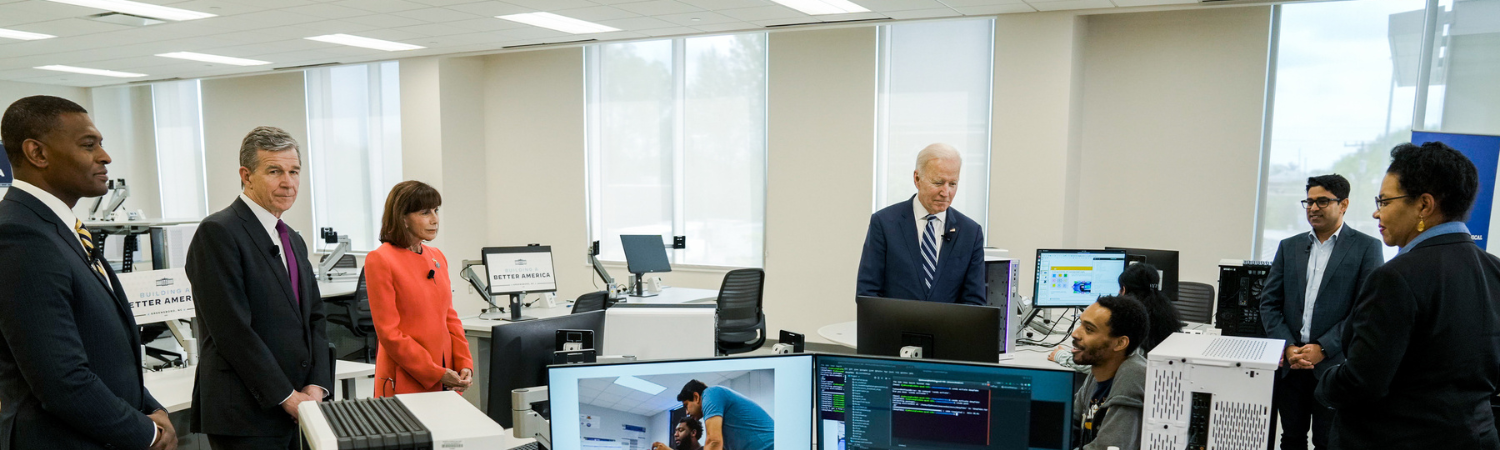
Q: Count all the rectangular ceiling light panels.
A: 7